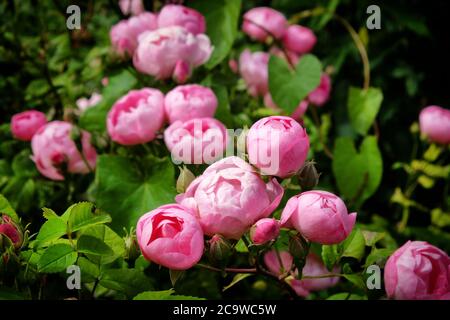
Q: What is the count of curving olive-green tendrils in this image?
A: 1